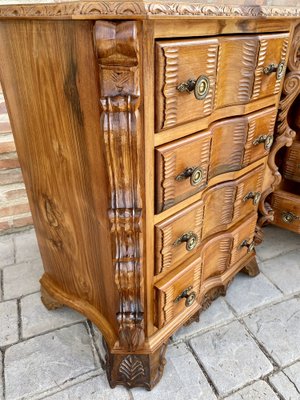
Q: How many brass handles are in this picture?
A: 9